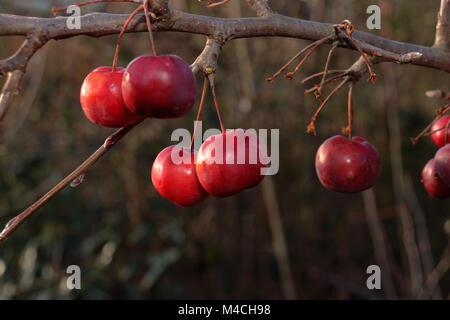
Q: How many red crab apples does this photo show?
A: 8